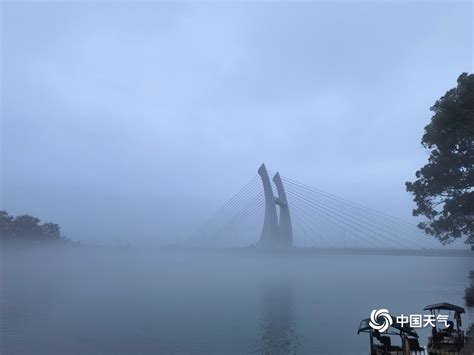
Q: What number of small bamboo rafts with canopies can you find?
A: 2